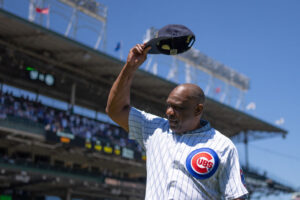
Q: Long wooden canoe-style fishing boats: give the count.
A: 0